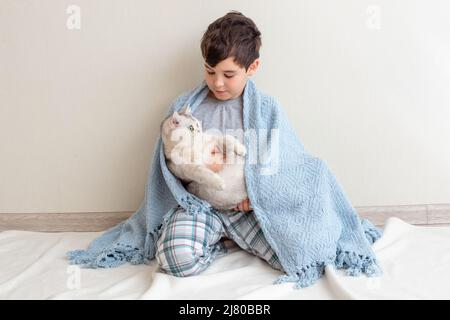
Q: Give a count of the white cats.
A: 1